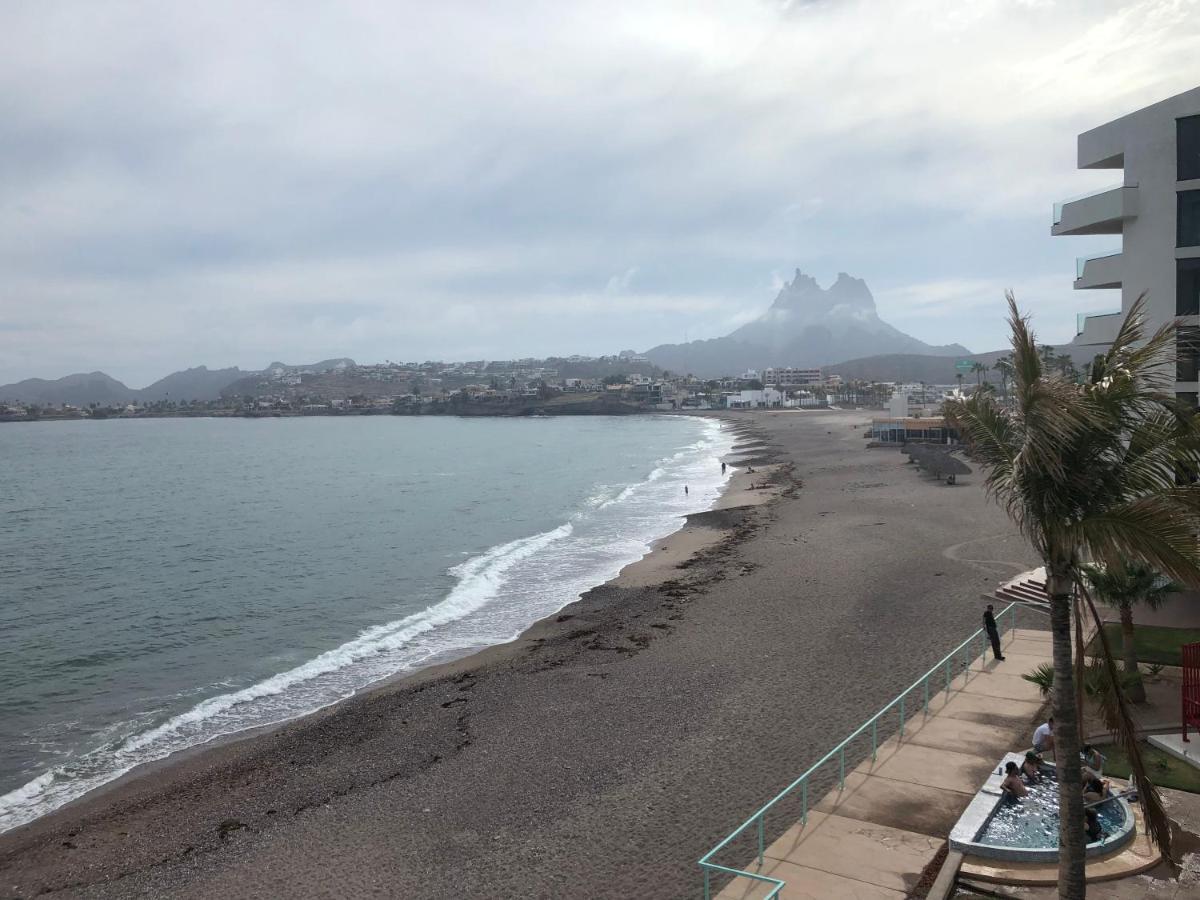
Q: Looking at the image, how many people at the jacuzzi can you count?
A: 6